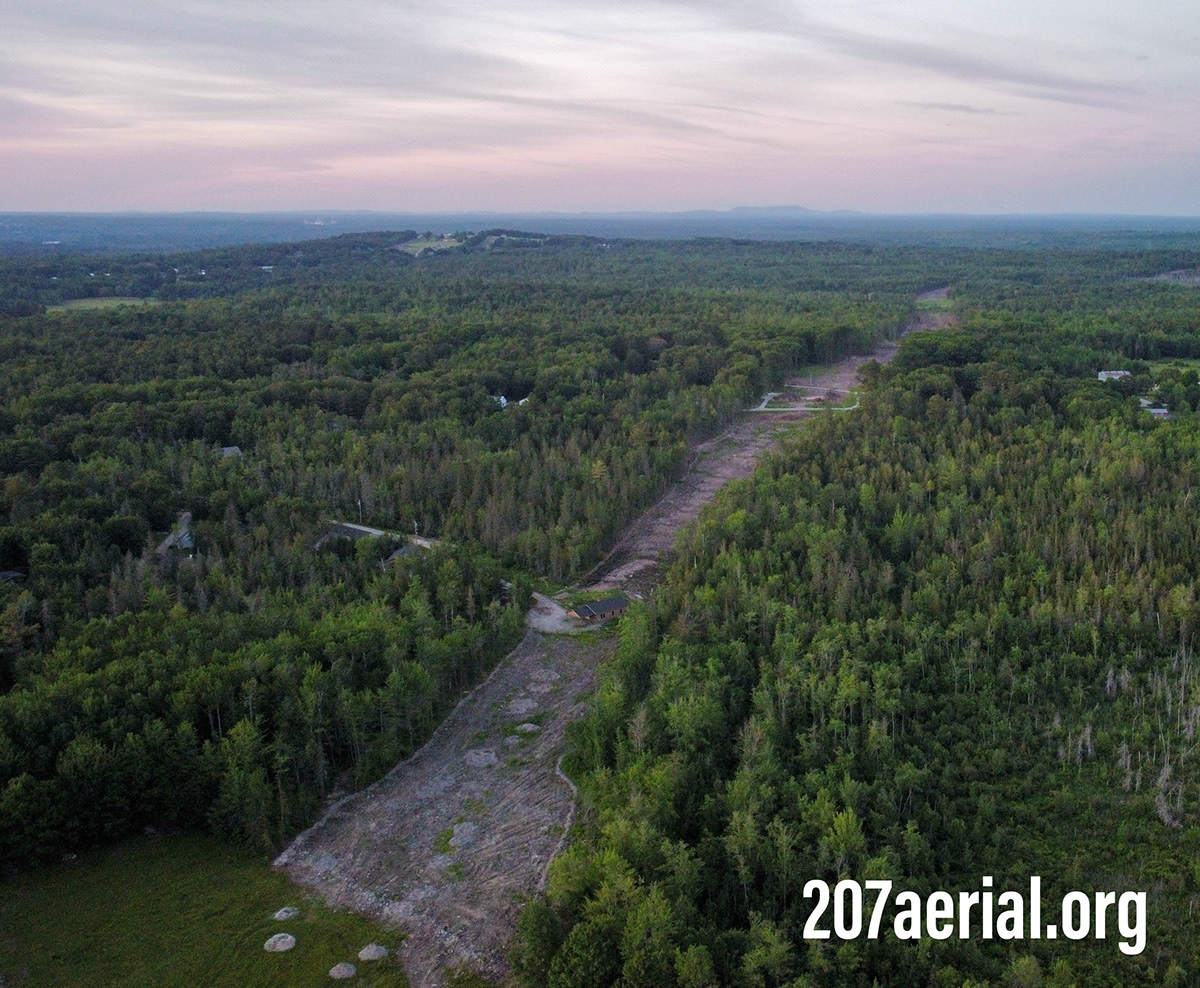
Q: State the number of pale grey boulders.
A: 4